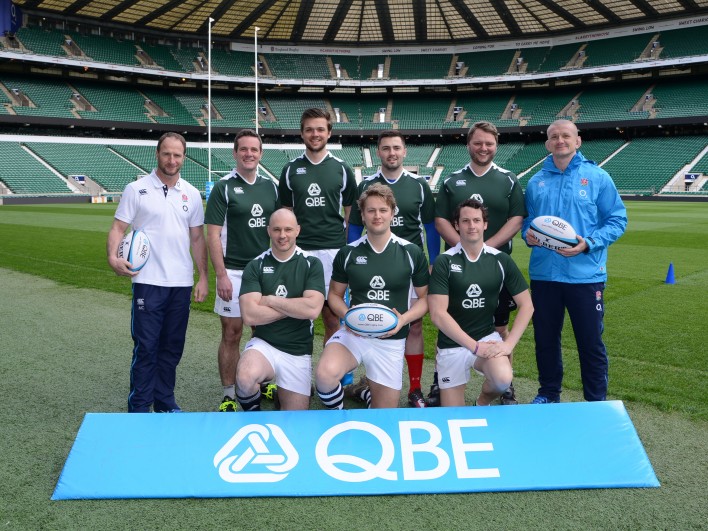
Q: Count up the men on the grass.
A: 9